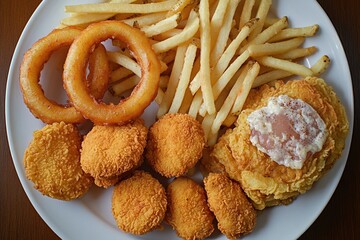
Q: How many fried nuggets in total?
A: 6